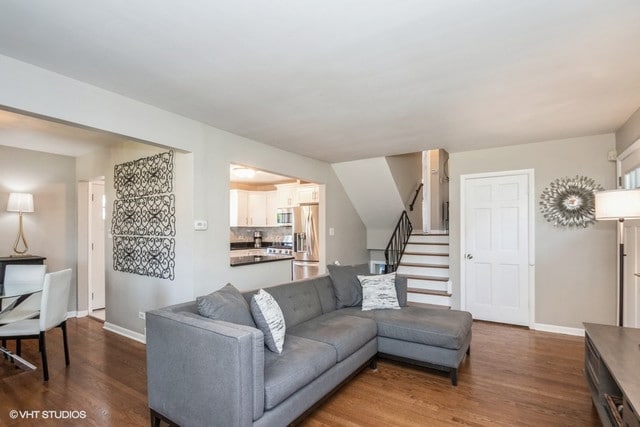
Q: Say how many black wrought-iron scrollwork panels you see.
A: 3